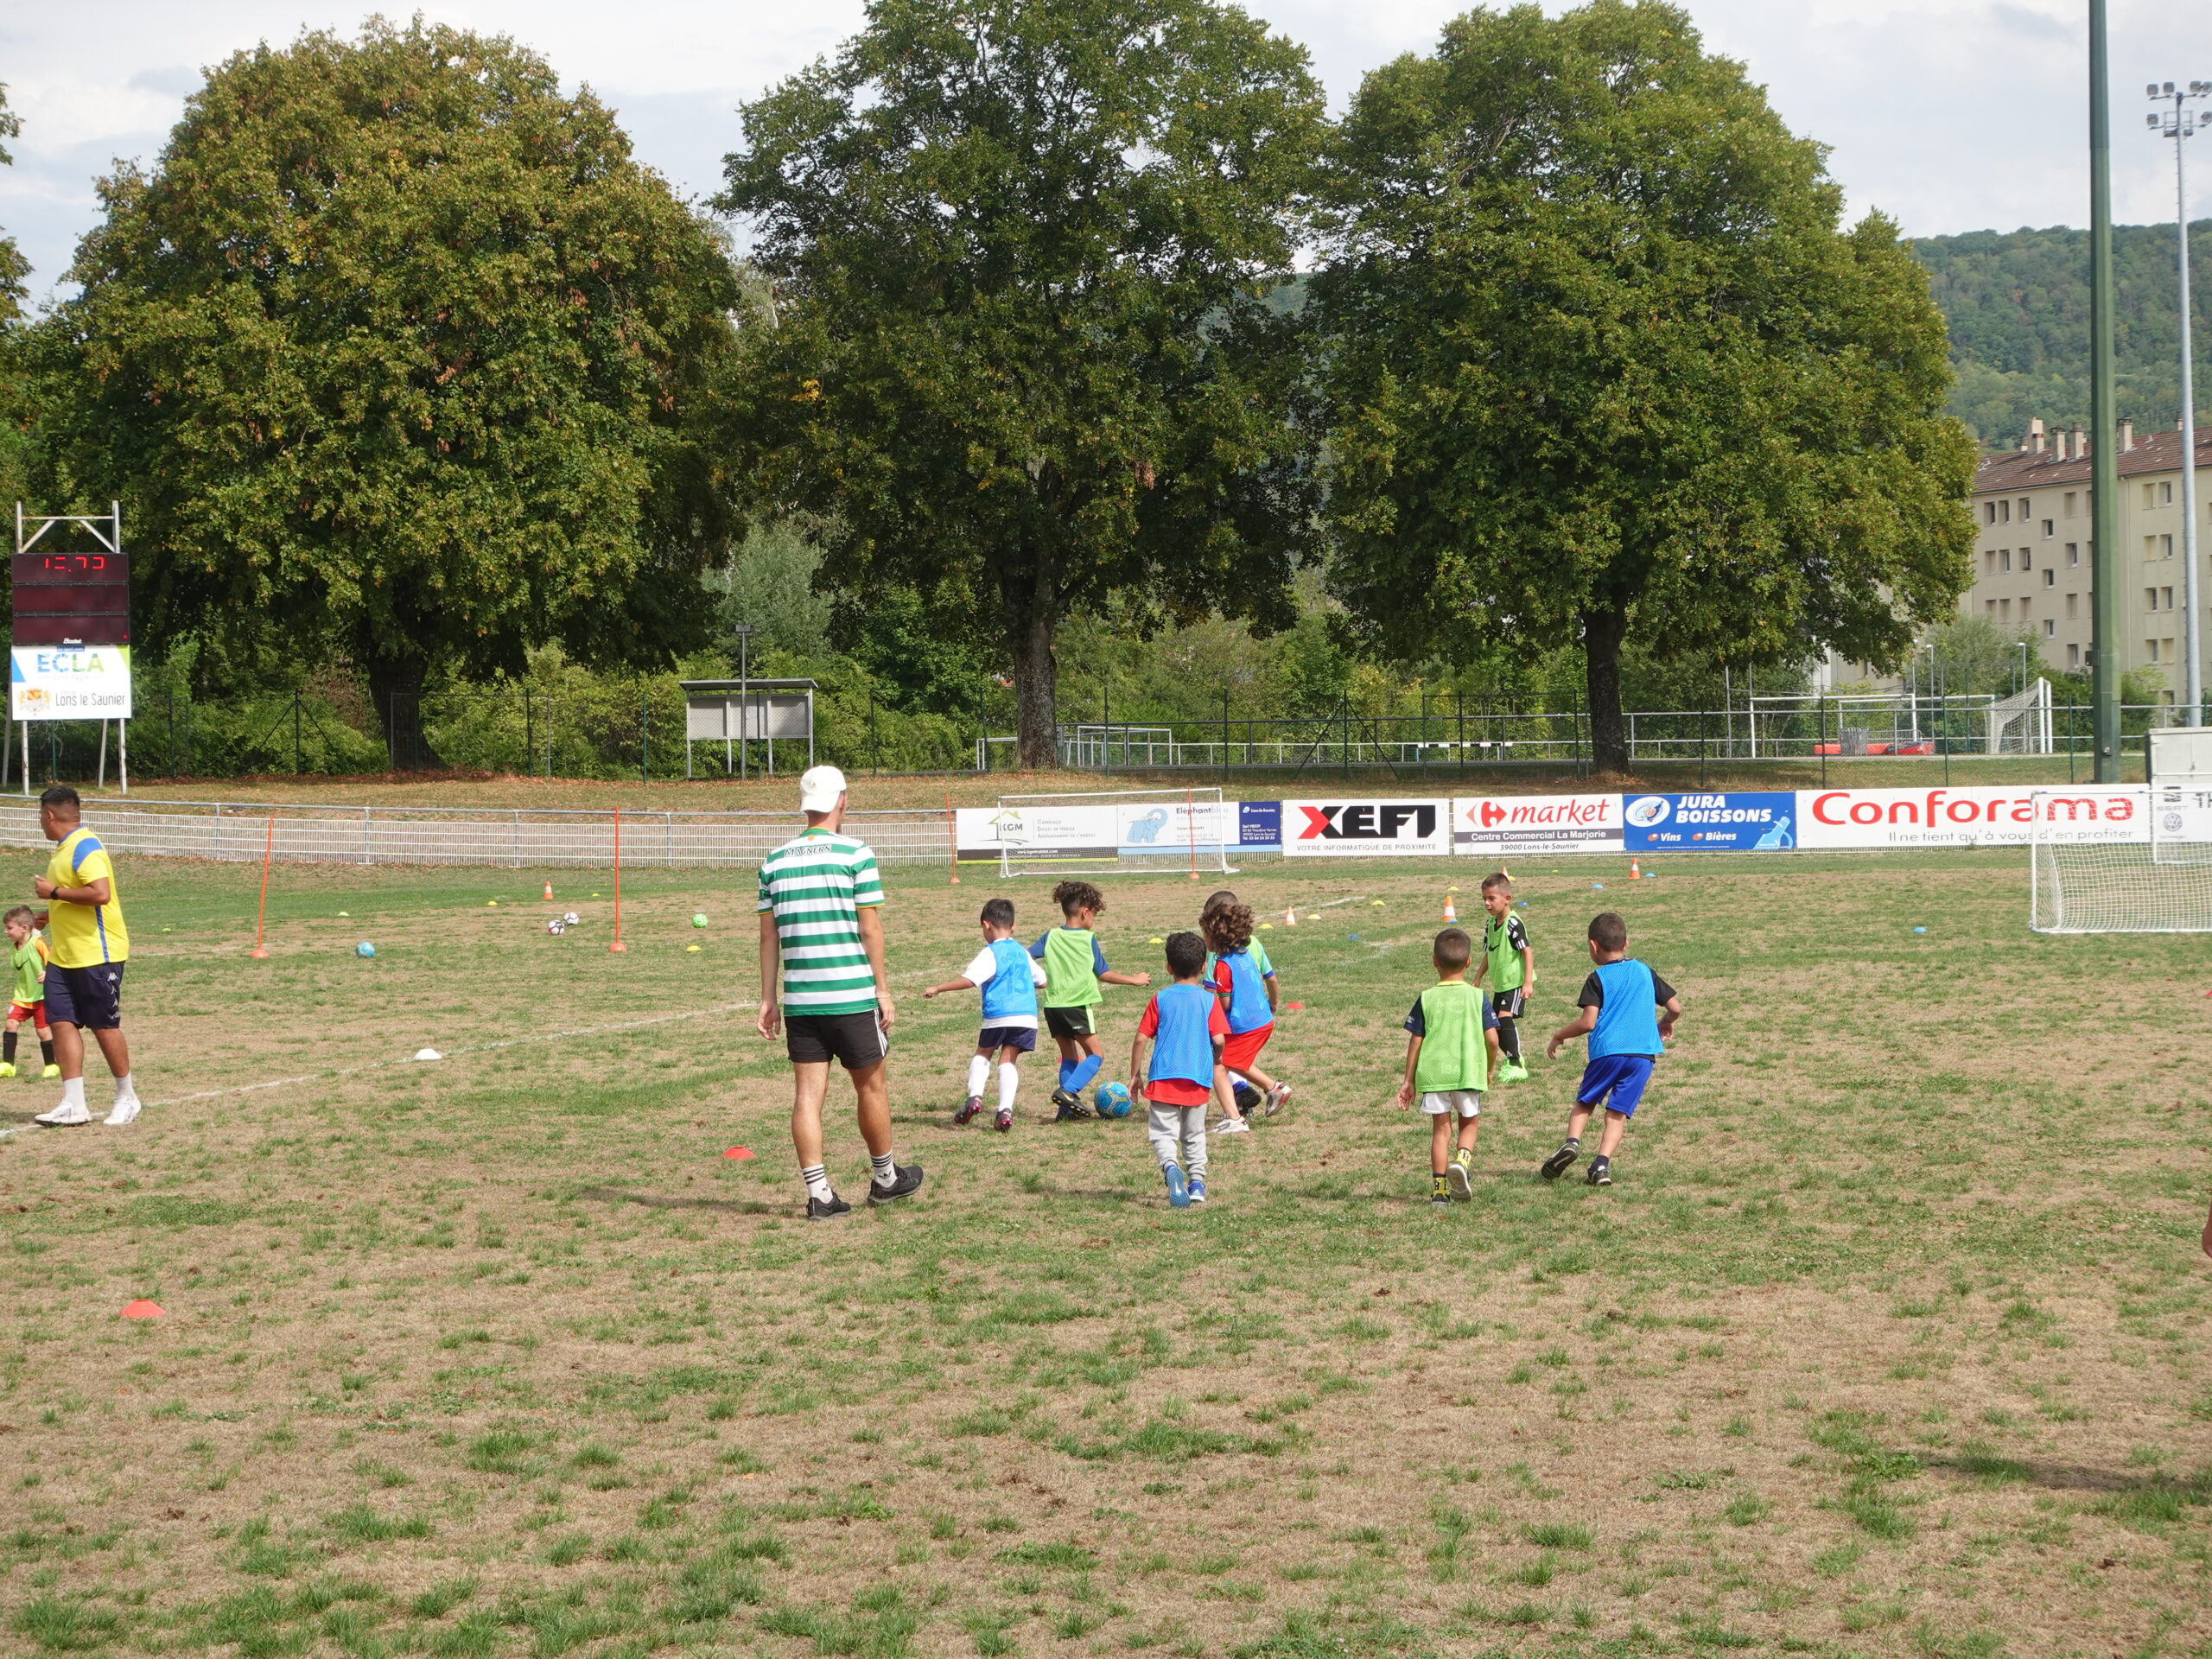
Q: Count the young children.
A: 9